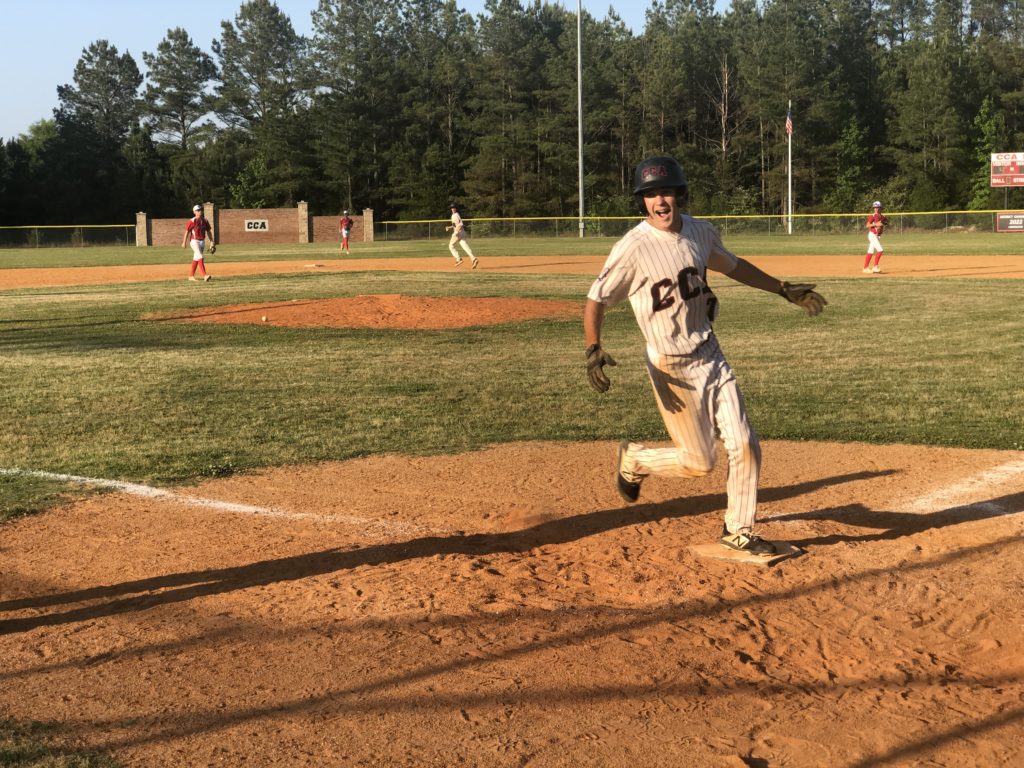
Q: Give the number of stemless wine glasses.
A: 0